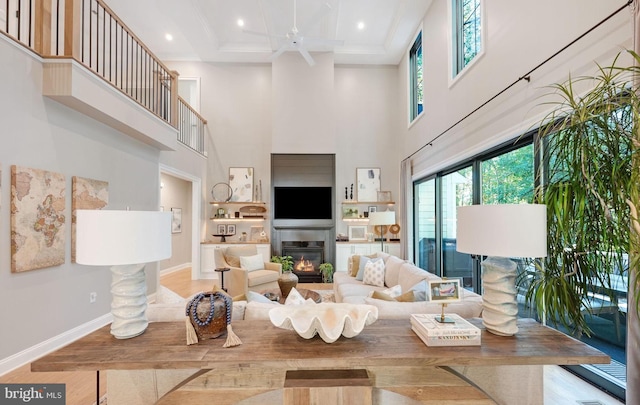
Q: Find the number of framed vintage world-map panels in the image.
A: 2